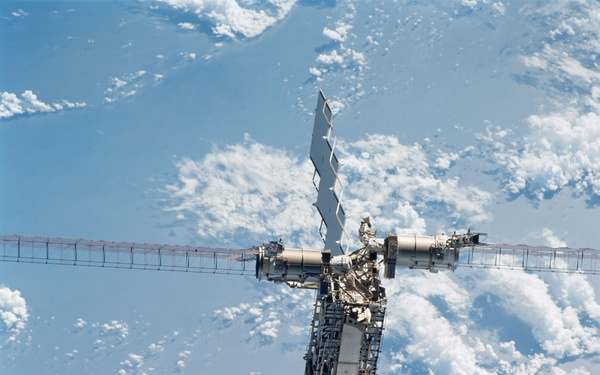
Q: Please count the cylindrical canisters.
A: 2